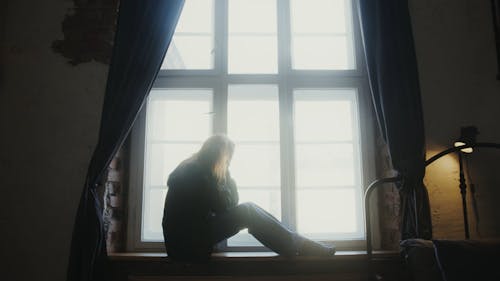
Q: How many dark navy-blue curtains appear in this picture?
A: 2